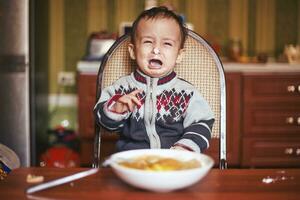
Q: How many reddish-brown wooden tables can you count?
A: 1